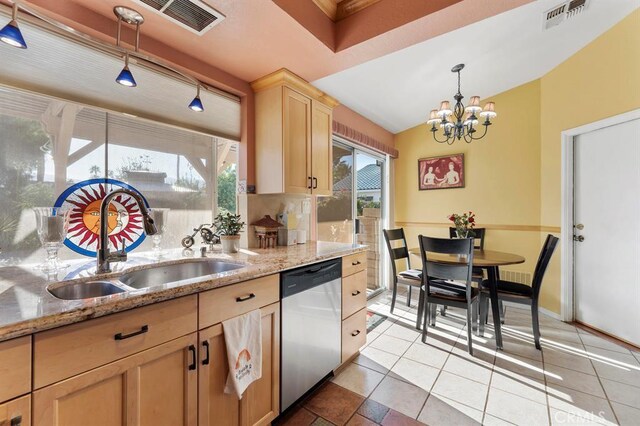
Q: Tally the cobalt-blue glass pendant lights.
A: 3